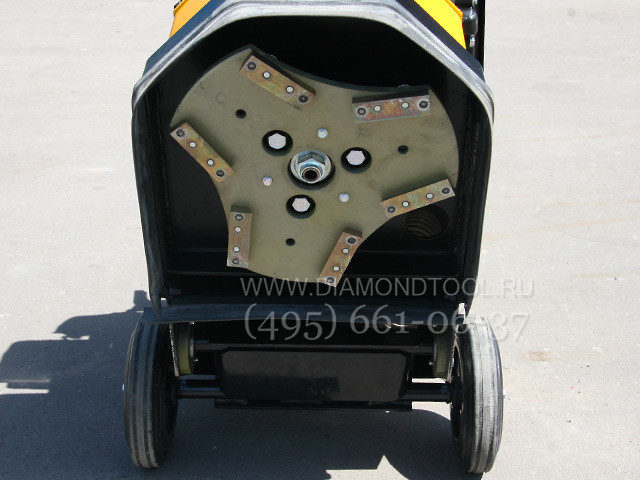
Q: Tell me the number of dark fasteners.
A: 12